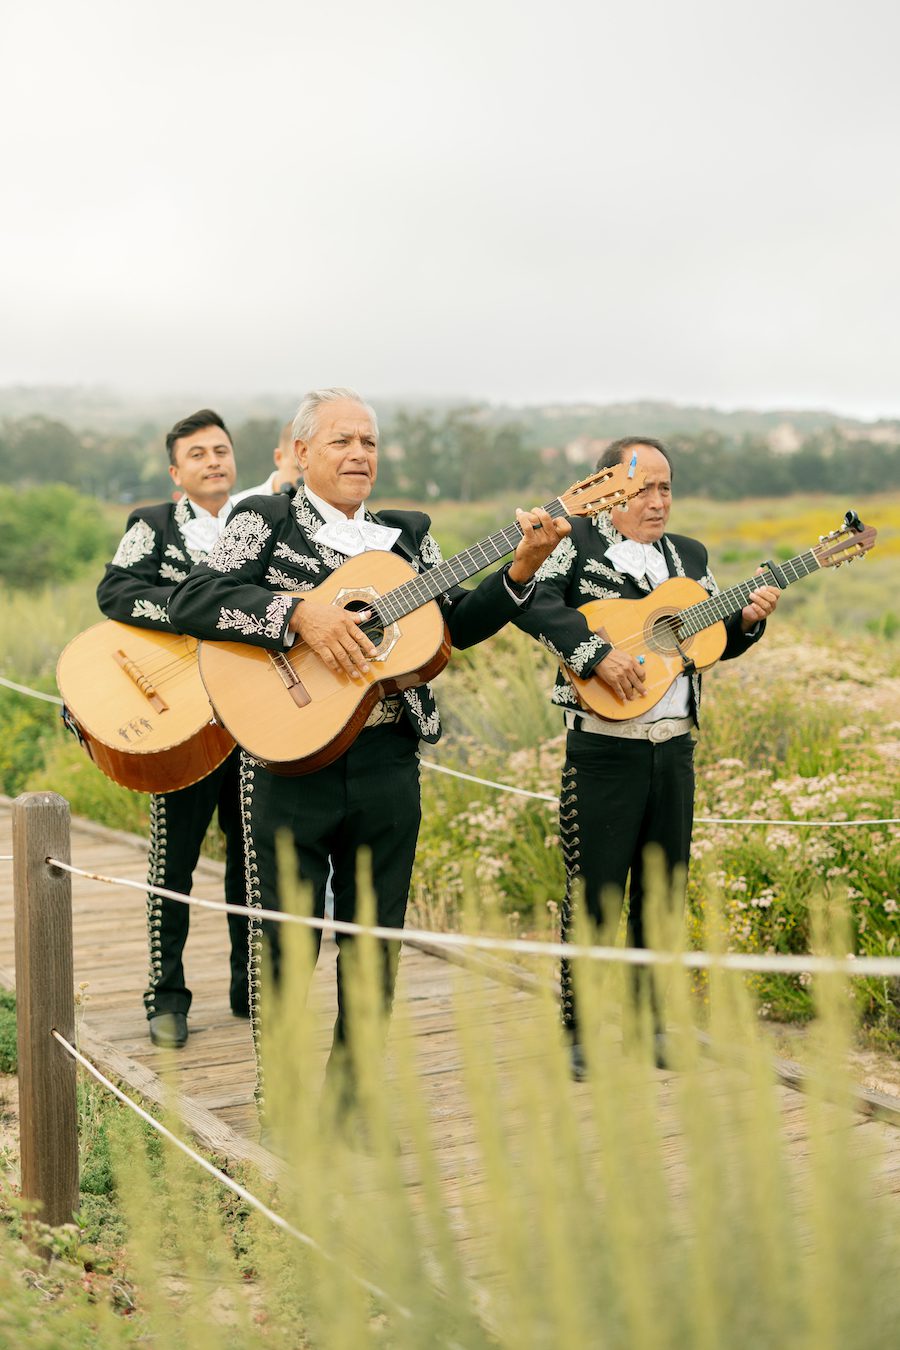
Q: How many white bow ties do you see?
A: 3